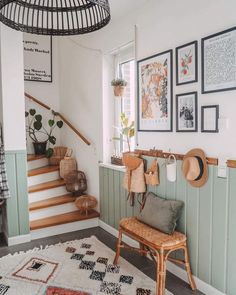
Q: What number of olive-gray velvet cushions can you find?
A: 1